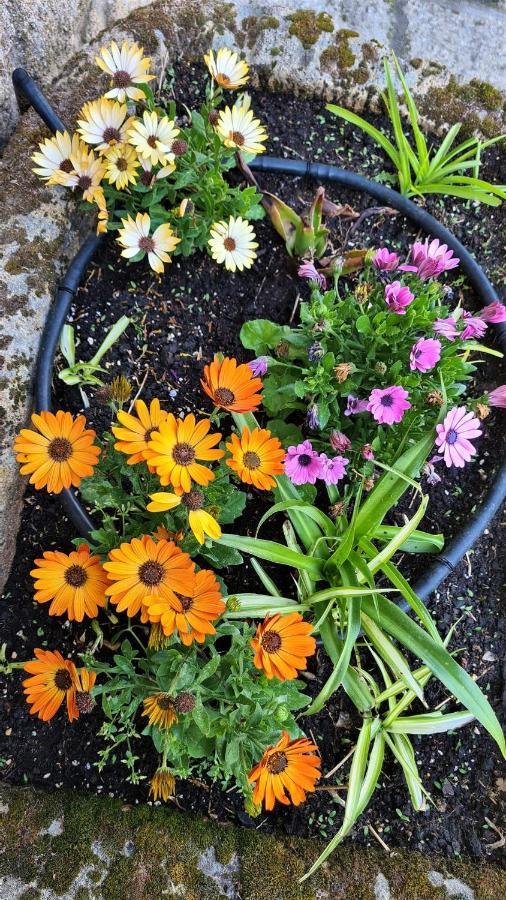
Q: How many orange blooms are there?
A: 11